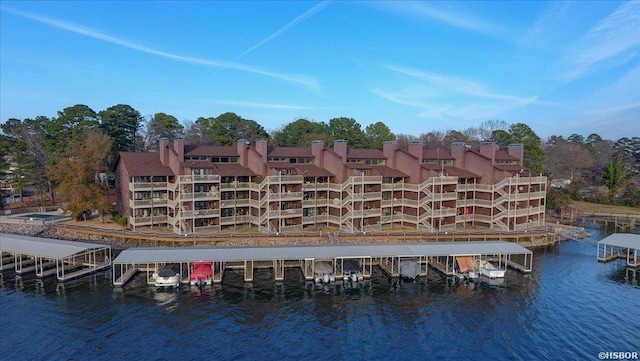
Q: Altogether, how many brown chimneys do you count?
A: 11